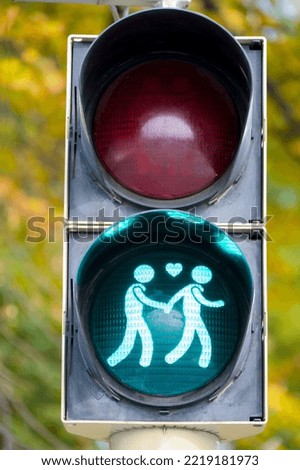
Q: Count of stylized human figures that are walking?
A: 2